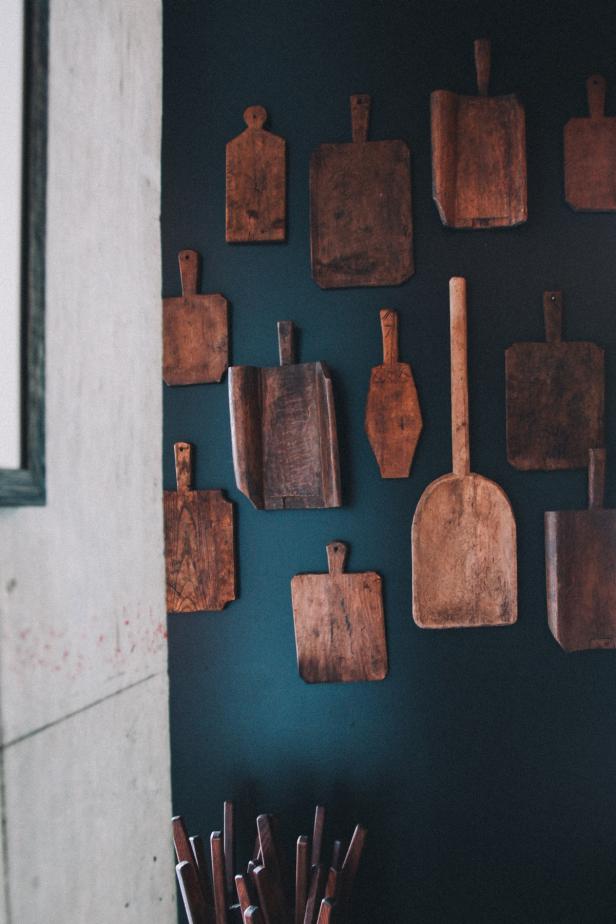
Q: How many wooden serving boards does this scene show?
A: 12